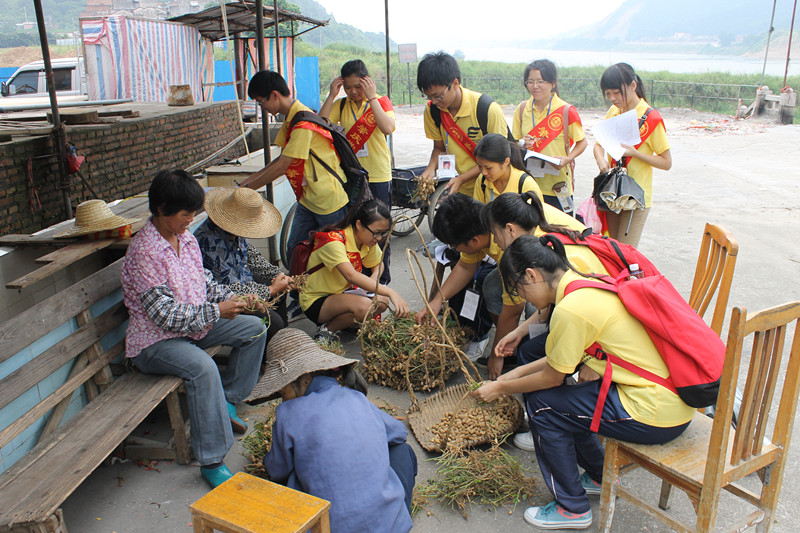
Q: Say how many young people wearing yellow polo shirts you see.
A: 10